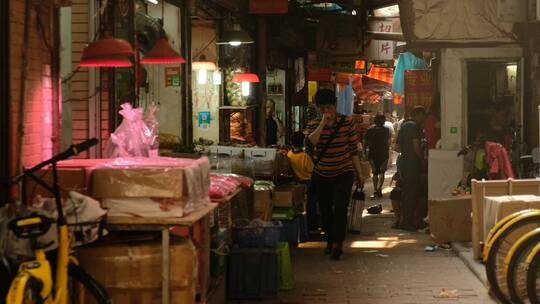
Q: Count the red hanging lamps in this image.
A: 3